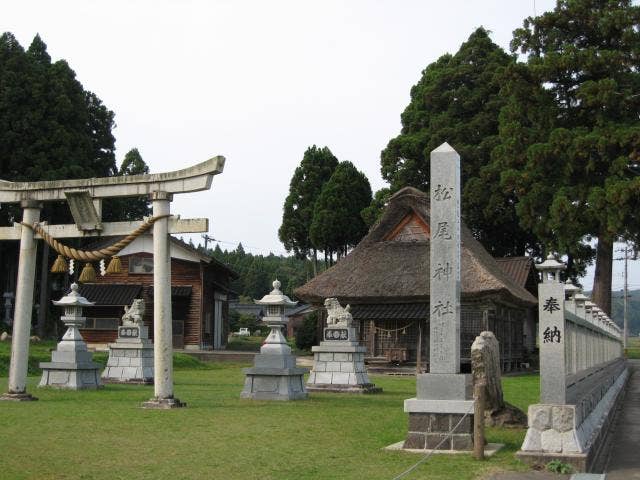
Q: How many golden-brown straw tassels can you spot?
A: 3